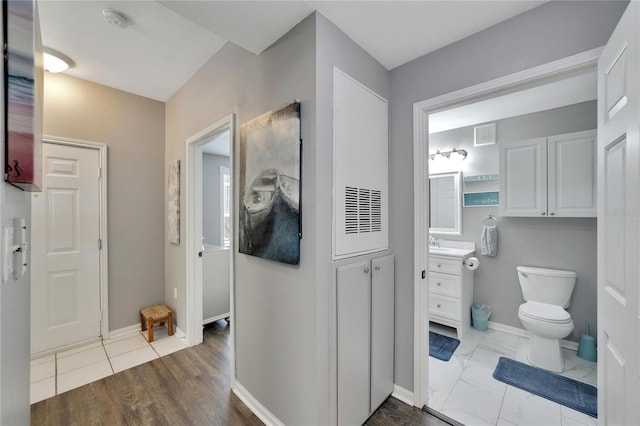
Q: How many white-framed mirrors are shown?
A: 1